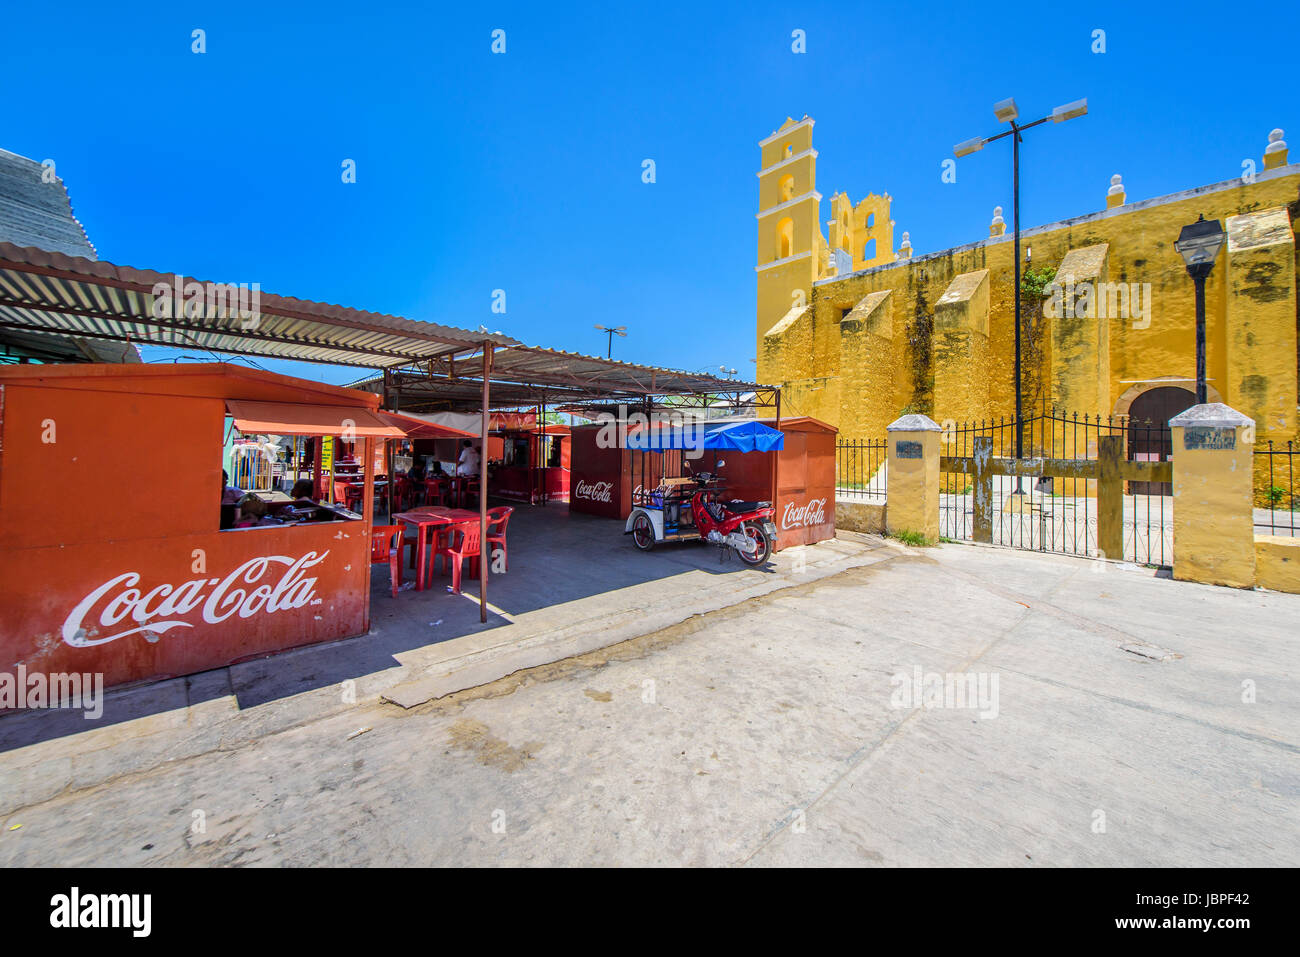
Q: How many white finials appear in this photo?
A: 5